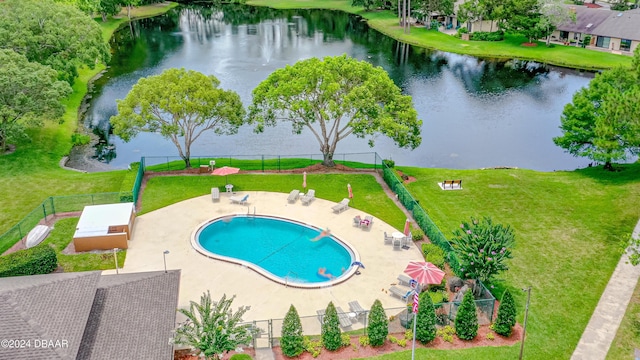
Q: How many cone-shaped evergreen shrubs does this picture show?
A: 6